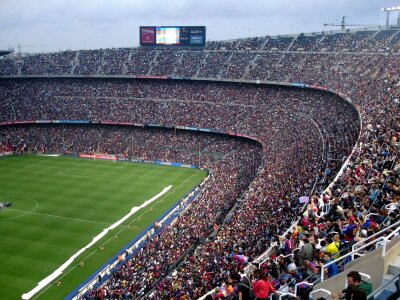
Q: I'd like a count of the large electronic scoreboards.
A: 1